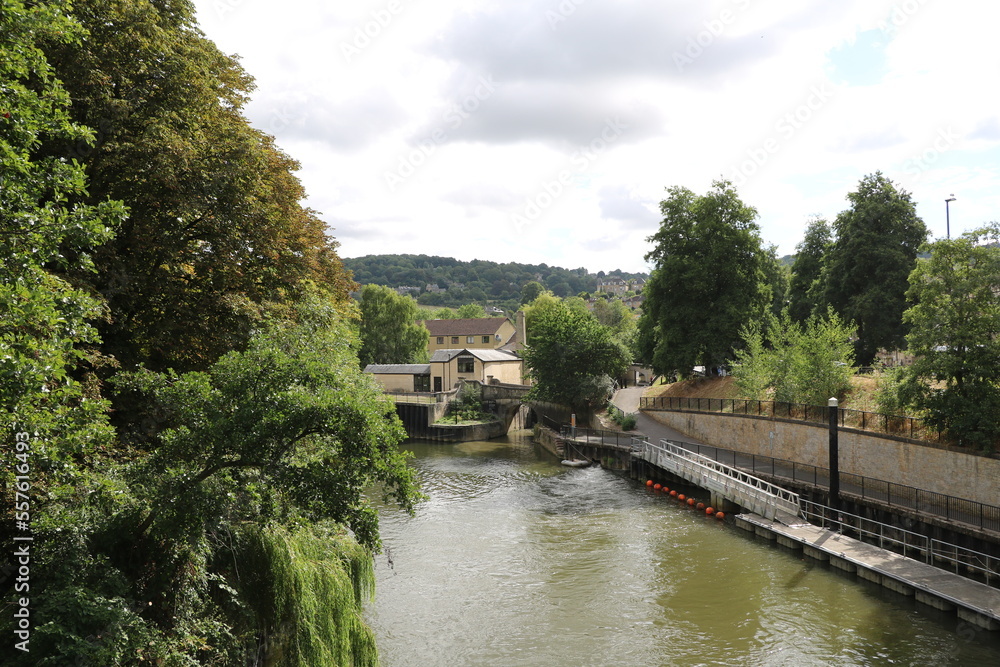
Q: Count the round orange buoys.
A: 9